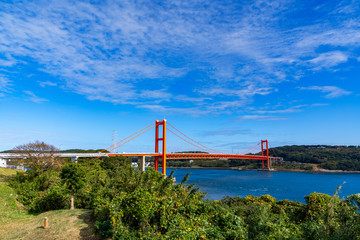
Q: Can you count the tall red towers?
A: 2